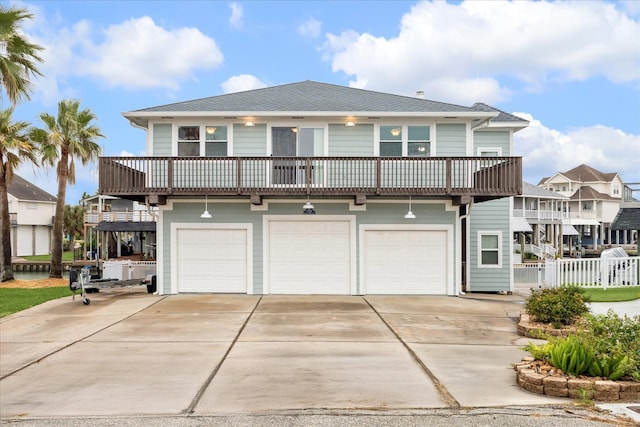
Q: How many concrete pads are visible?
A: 12